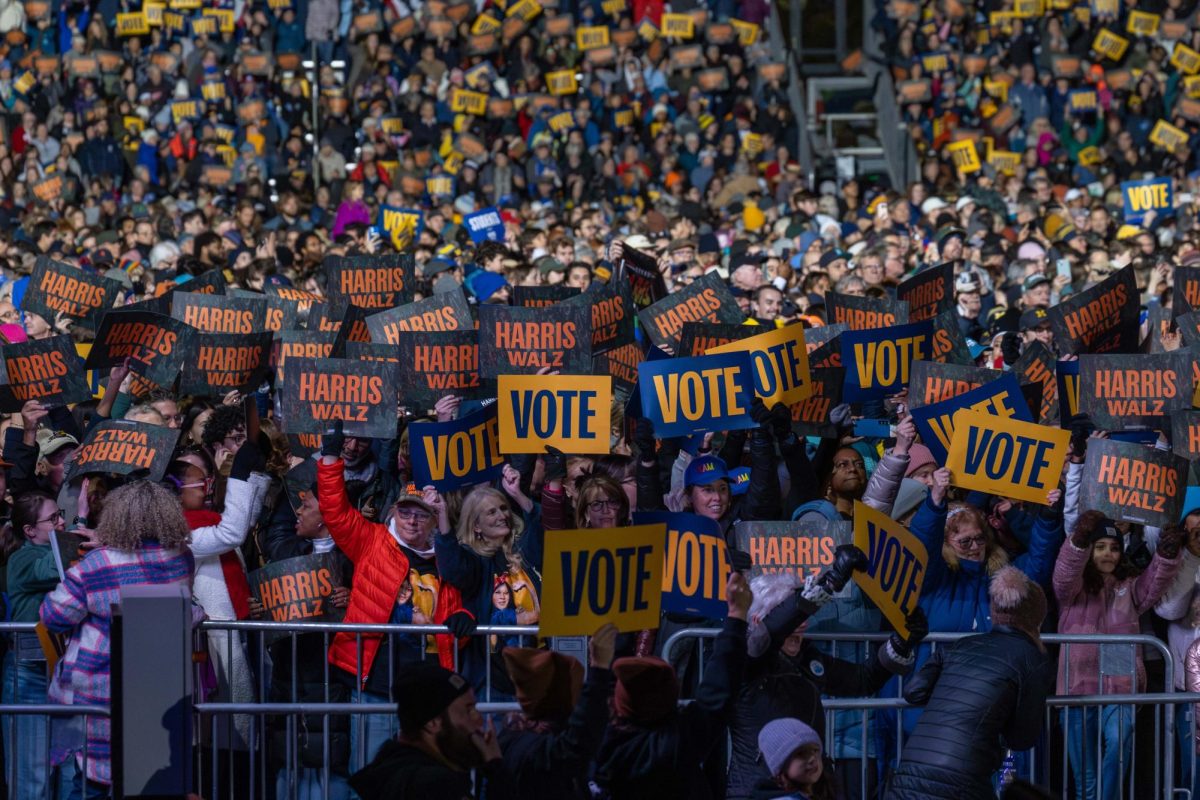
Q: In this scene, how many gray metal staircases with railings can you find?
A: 1